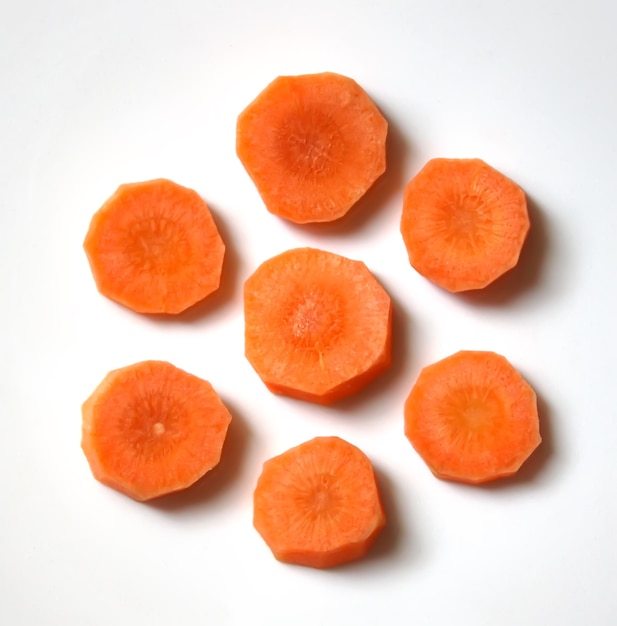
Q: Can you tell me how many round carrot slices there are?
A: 7